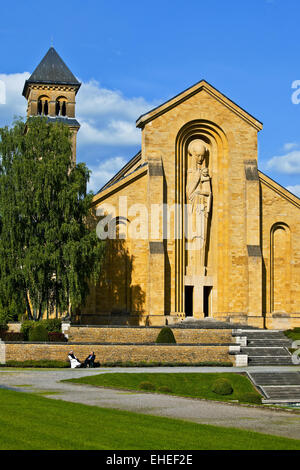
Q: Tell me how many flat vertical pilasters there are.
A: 2